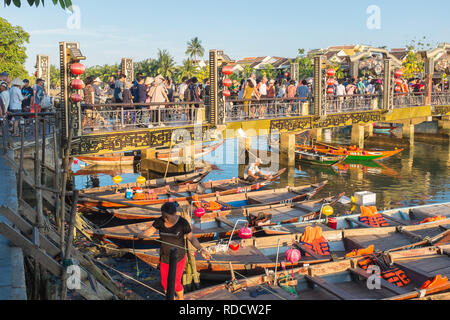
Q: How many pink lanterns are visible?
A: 3